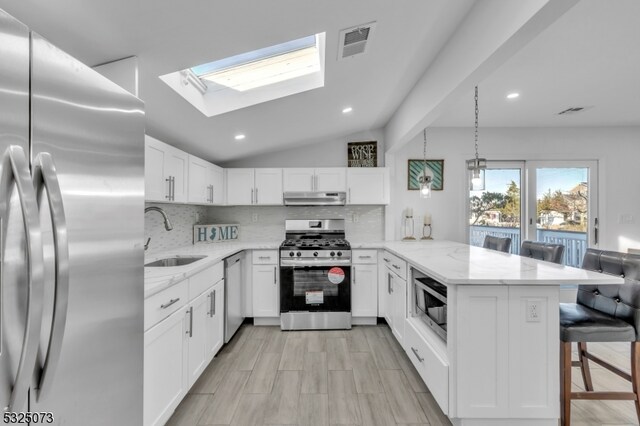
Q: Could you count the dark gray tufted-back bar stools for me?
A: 3